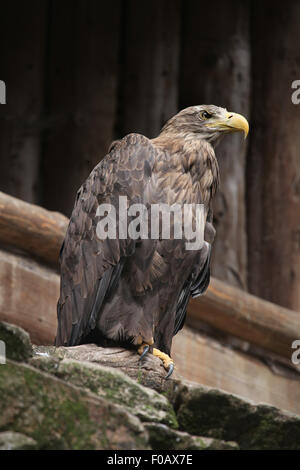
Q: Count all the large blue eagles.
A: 0